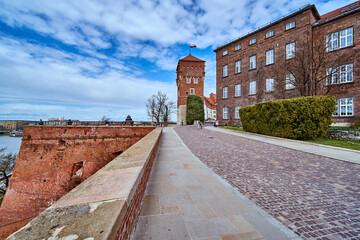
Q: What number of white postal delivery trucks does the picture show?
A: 0